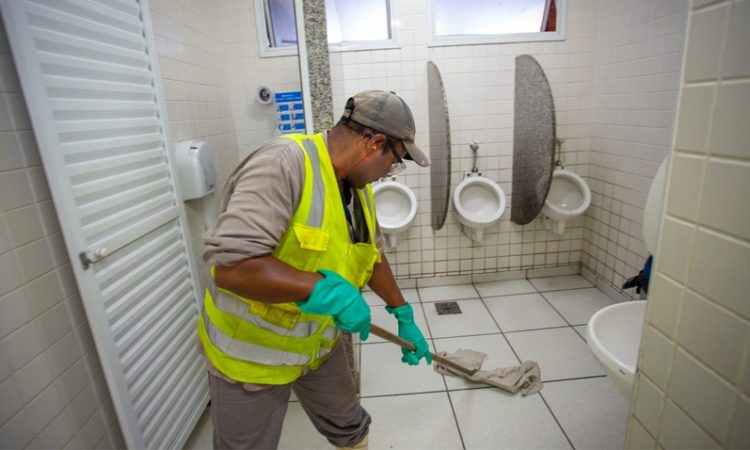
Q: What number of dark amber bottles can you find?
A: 0